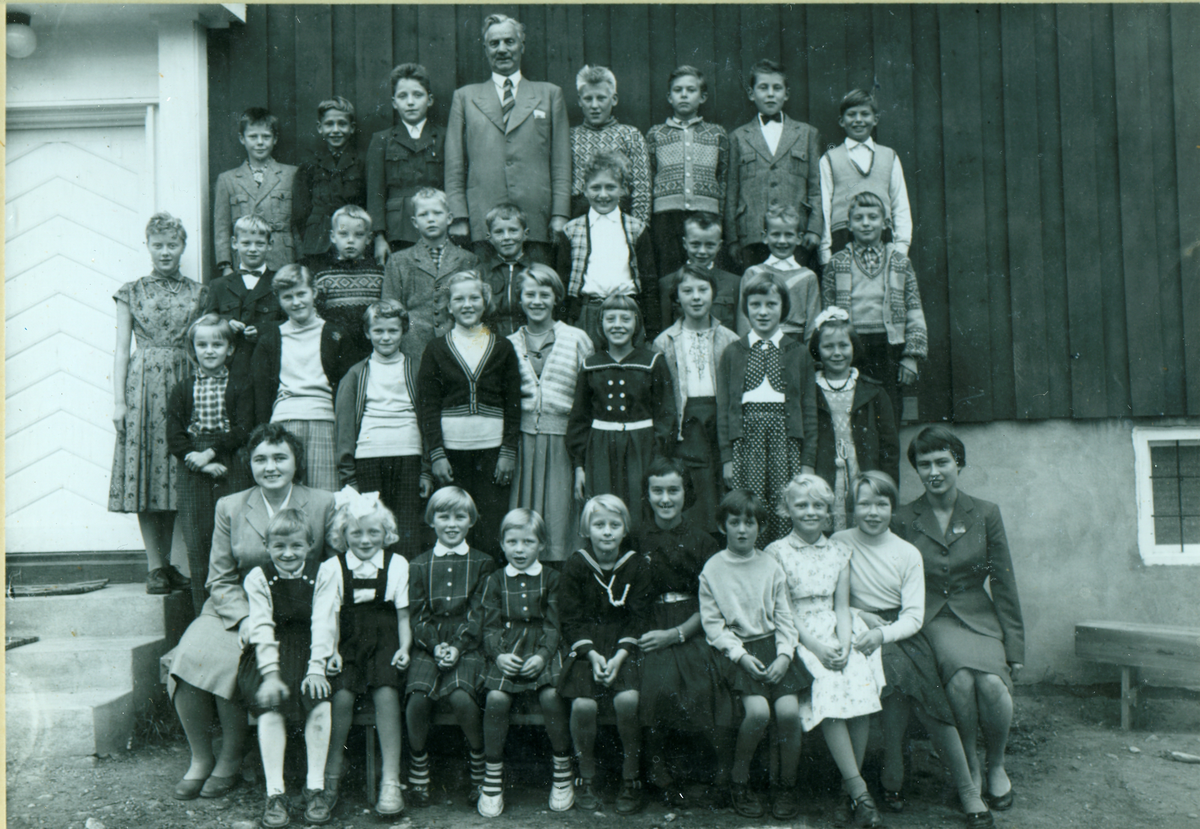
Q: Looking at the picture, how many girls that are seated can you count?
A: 9